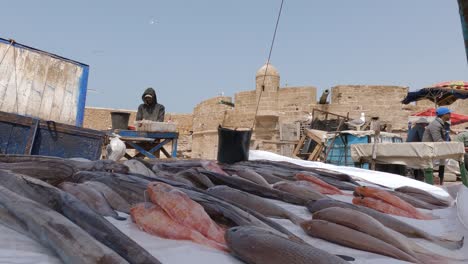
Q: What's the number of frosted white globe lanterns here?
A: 0